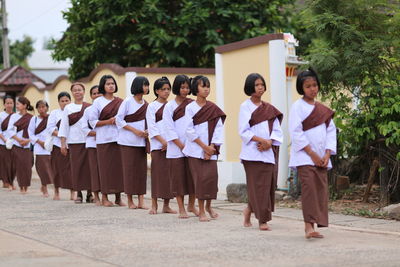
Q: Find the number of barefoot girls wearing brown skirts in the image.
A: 12